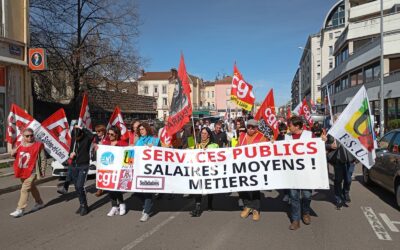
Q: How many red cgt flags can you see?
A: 3